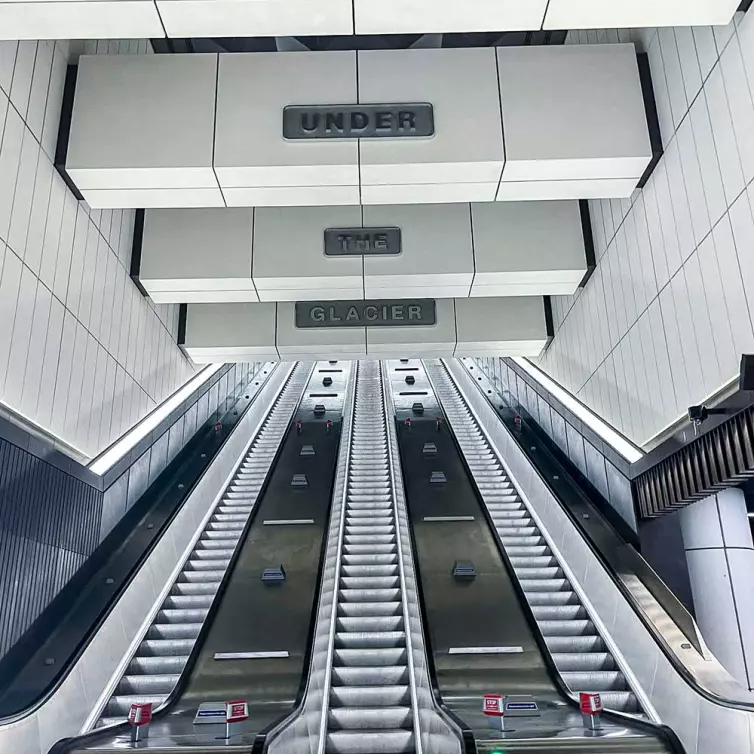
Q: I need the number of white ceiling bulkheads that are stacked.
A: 4